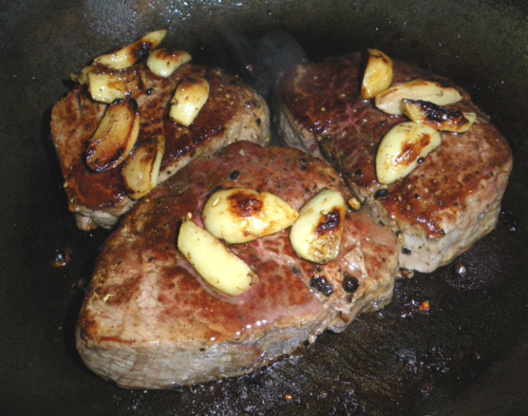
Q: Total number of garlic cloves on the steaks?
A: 13